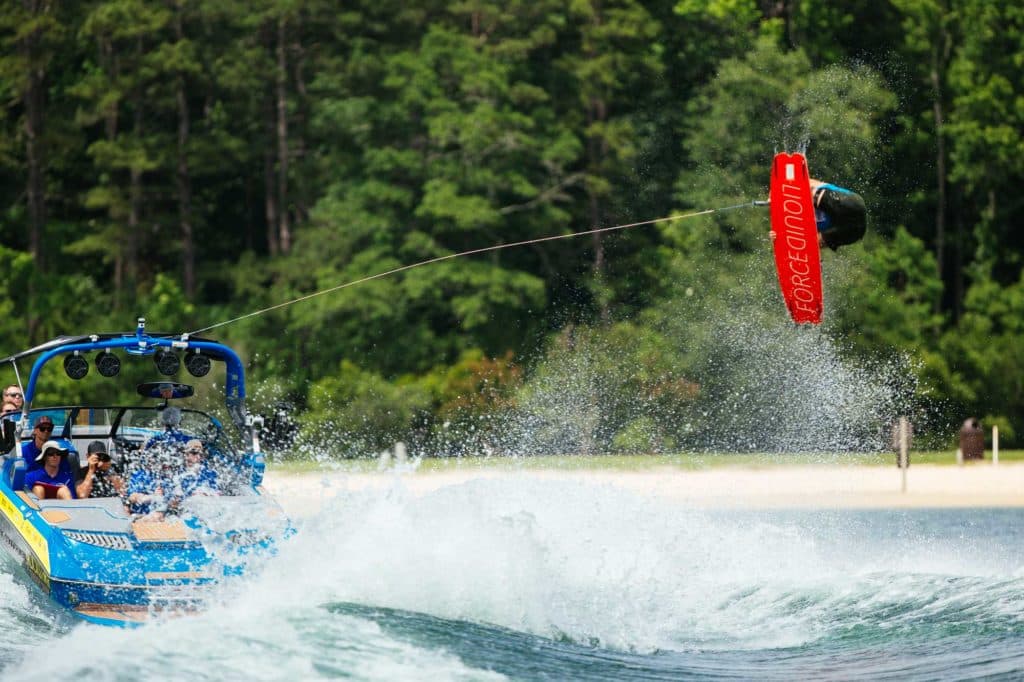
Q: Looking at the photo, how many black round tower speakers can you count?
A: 4